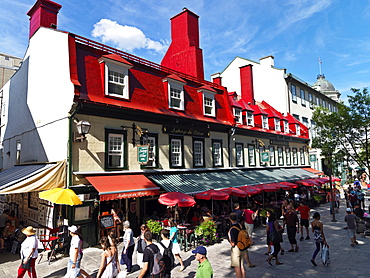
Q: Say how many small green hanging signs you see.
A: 3